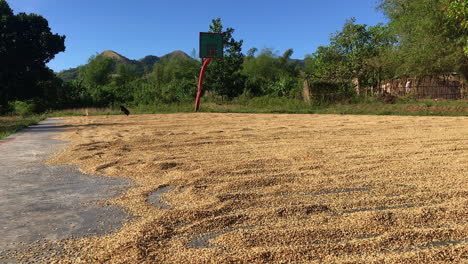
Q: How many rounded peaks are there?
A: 2